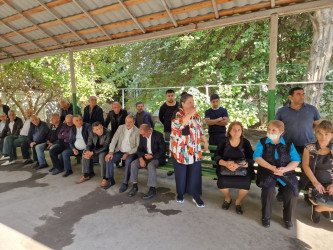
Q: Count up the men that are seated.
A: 10